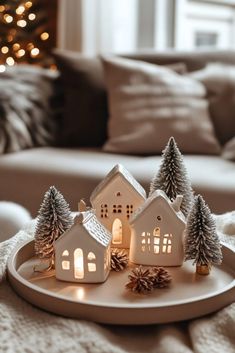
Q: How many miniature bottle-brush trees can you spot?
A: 3